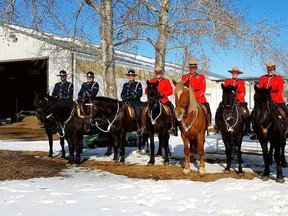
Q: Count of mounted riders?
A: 7